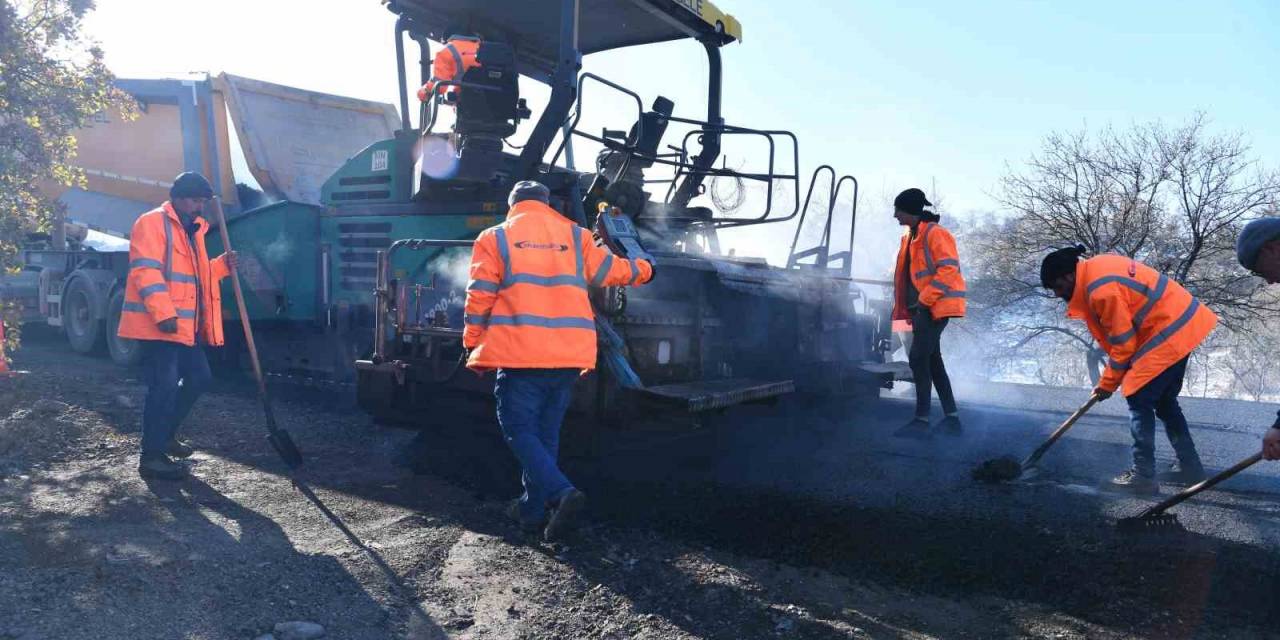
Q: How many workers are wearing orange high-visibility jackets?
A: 5